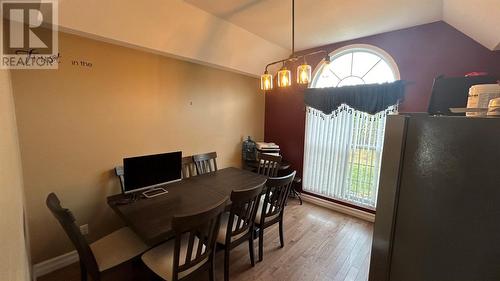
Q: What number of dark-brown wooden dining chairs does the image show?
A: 8